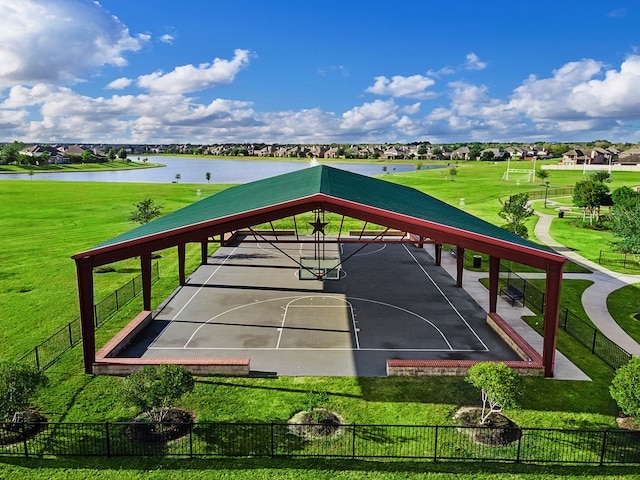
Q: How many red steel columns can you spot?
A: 10